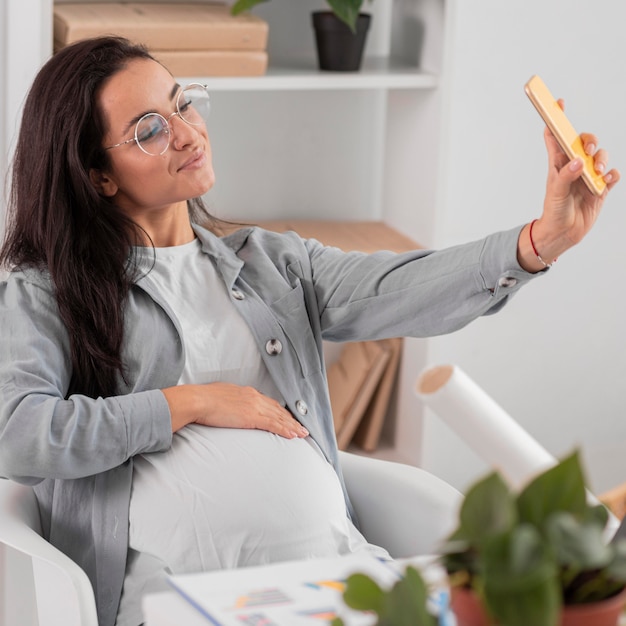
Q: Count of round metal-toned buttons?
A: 4